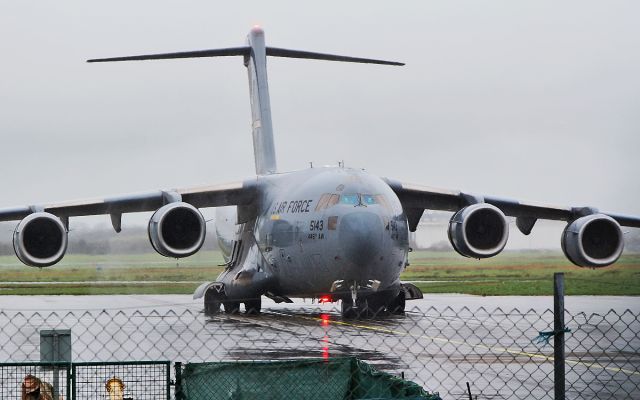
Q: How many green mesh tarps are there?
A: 1